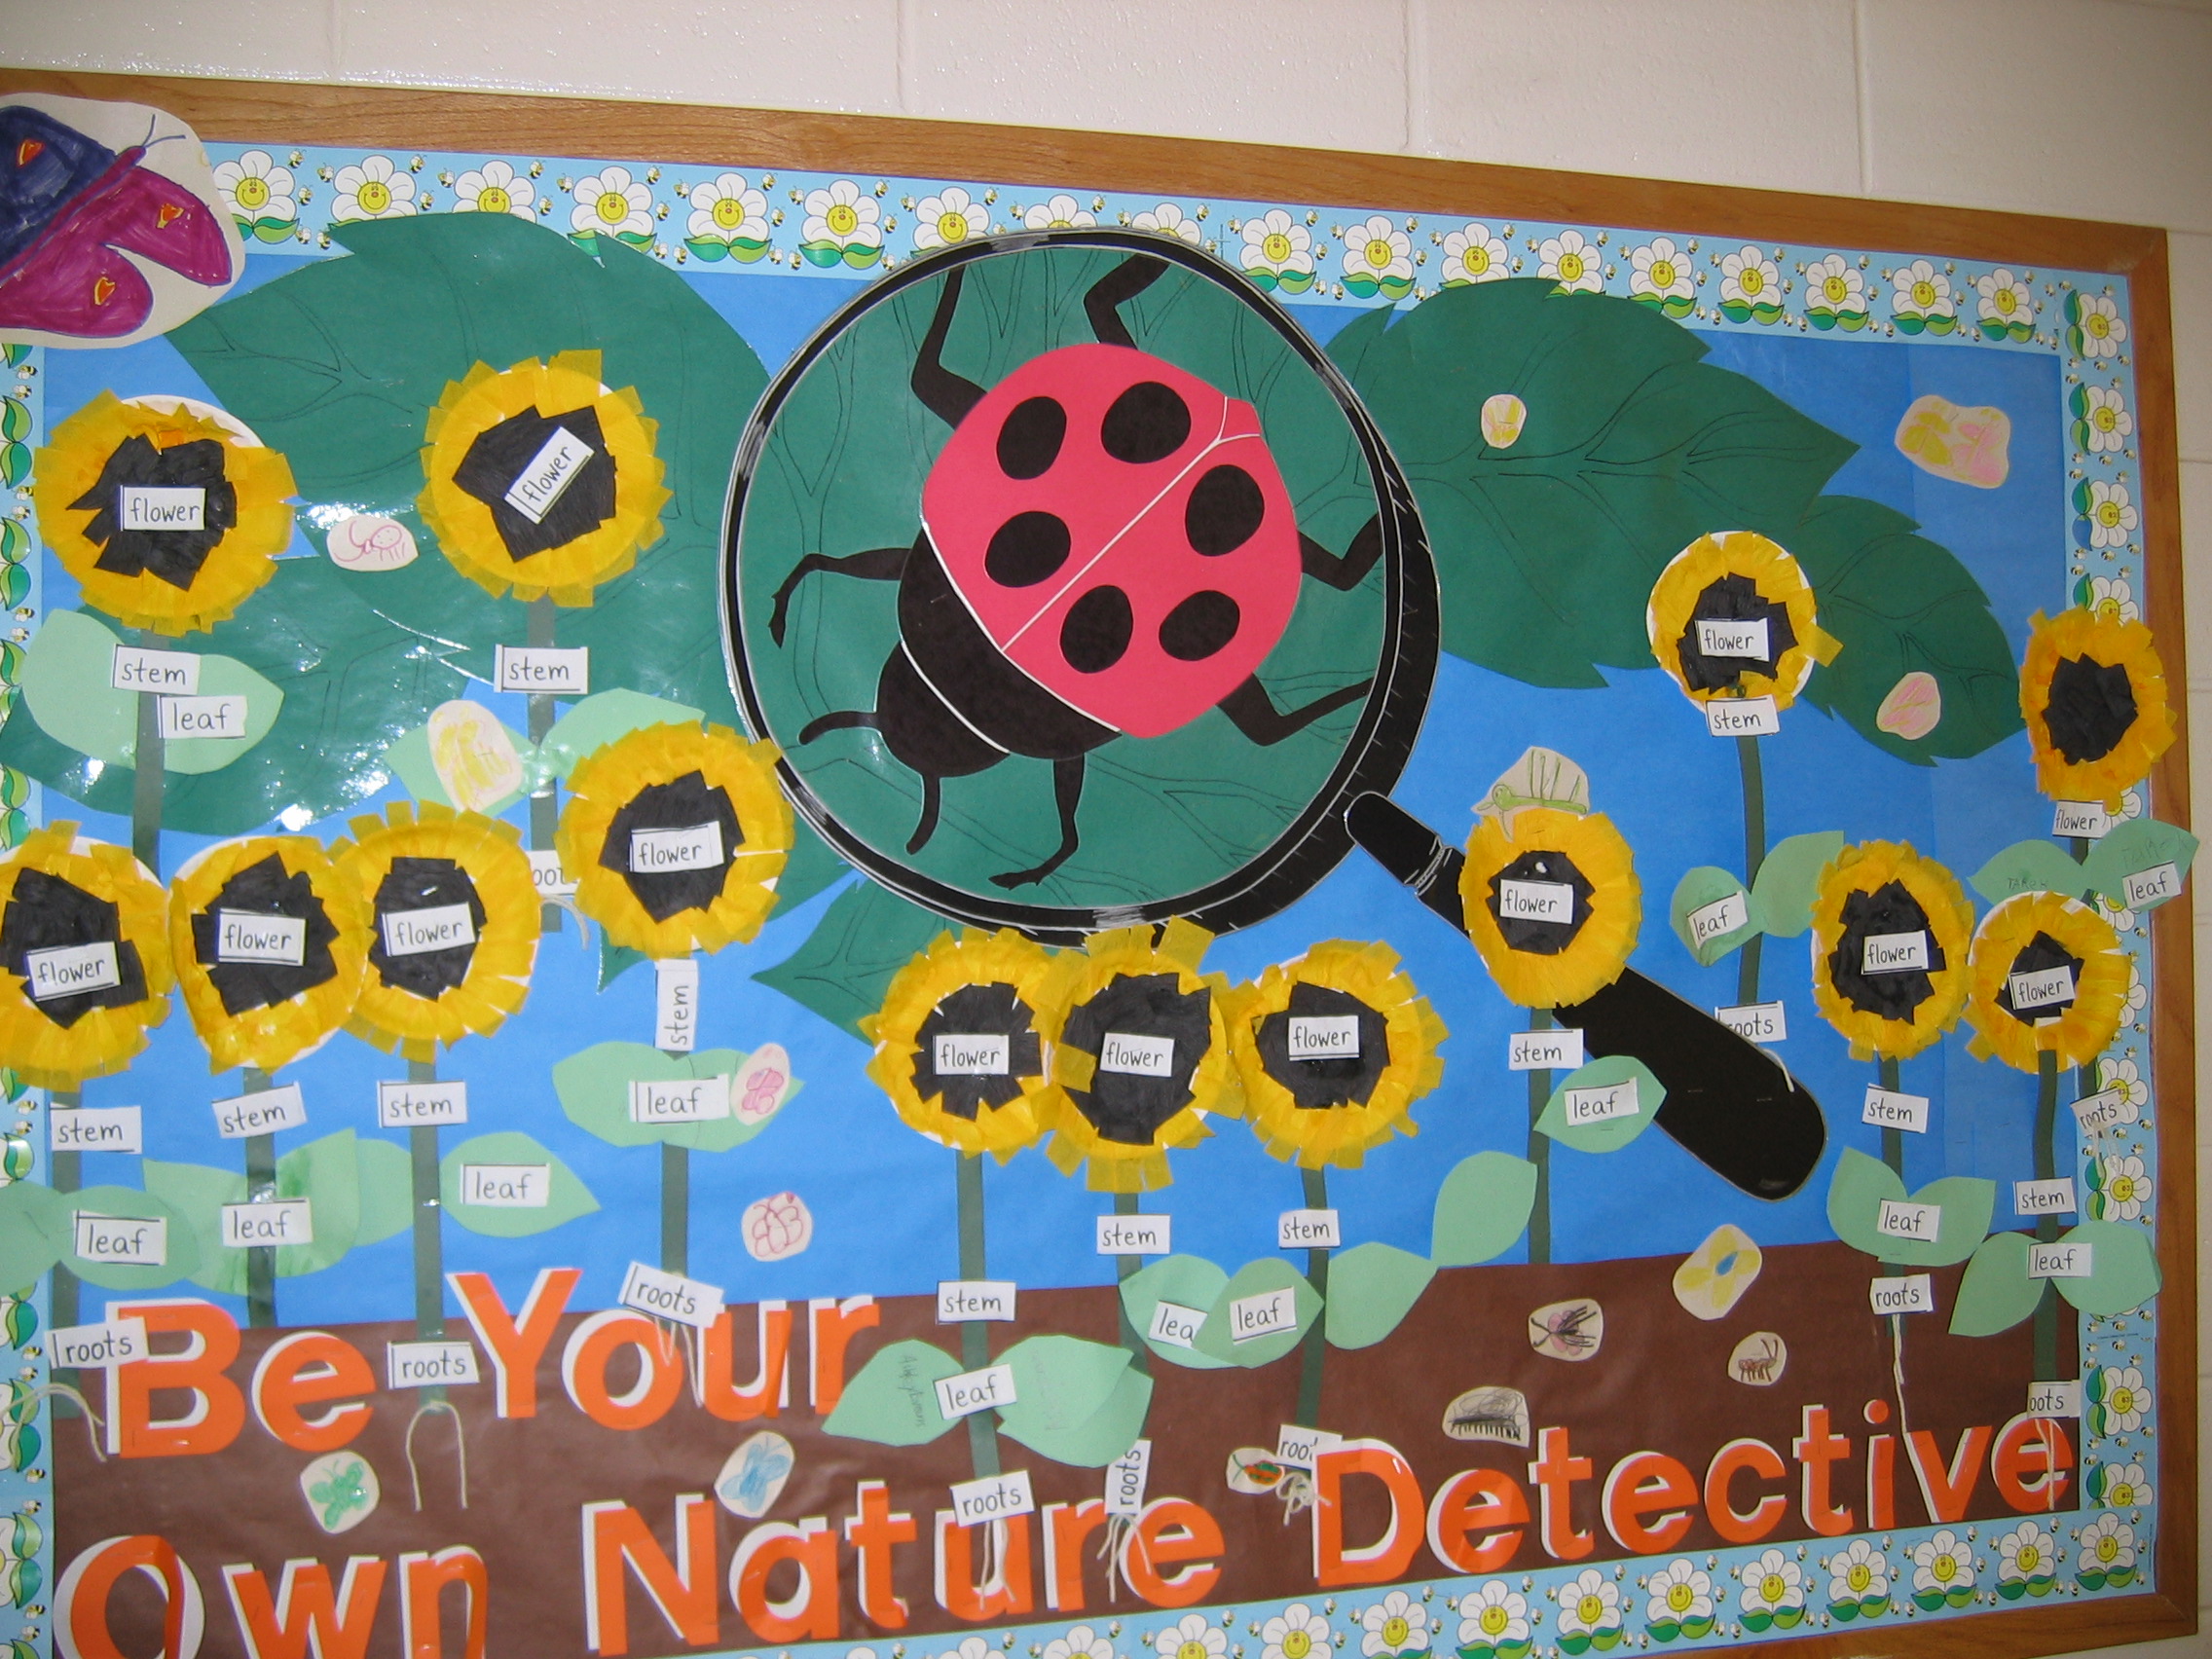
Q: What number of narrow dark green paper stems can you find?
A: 14